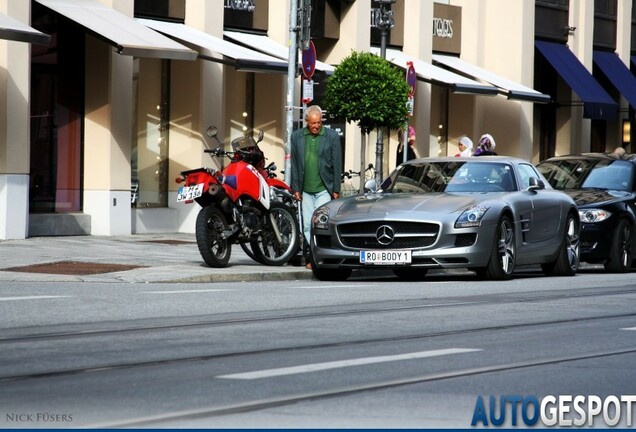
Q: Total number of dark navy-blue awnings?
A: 2